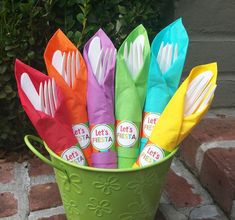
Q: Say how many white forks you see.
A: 6